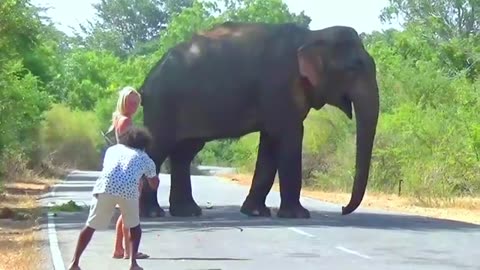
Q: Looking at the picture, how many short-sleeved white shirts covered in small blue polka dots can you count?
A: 1